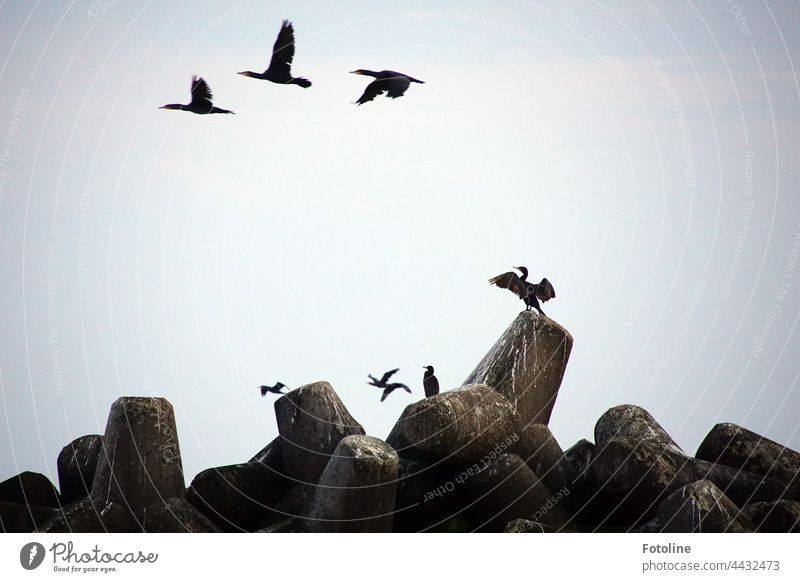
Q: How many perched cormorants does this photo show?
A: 2